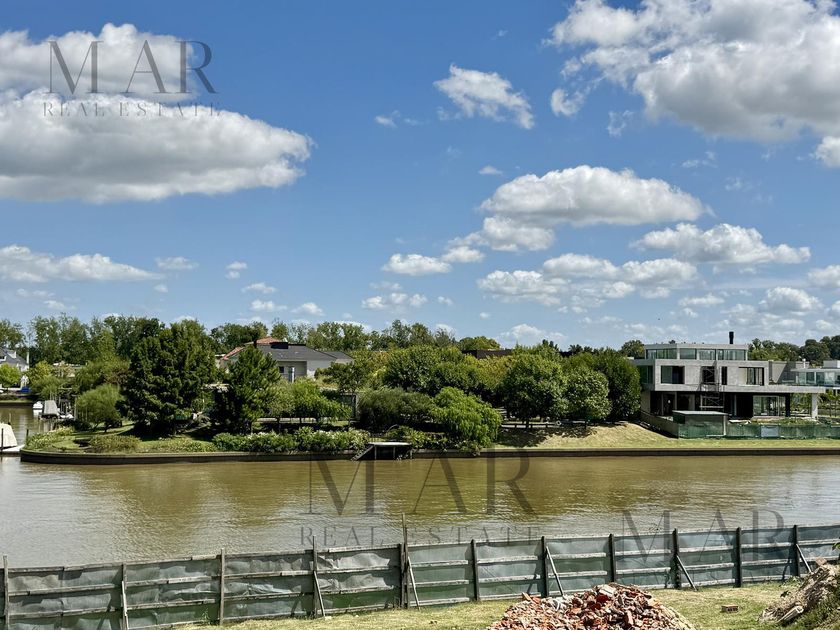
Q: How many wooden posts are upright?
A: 11